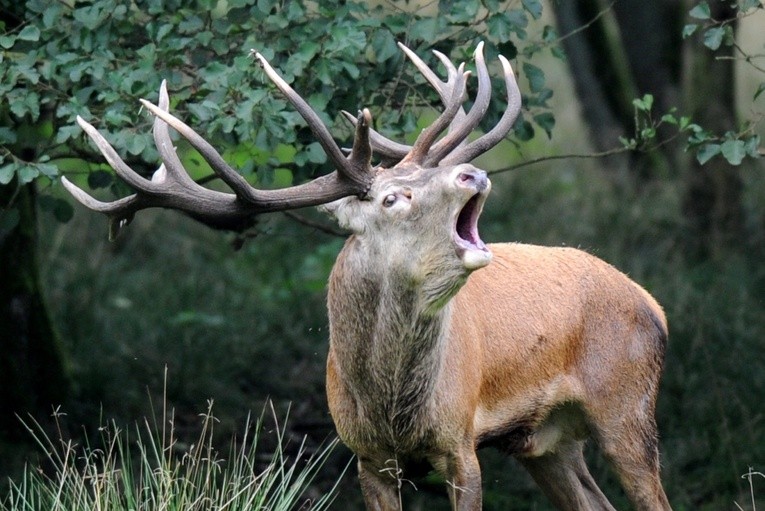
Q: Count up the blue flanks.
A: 0